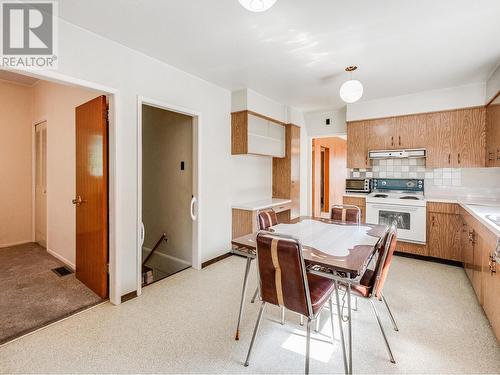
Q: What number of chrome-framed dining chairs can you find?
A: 4